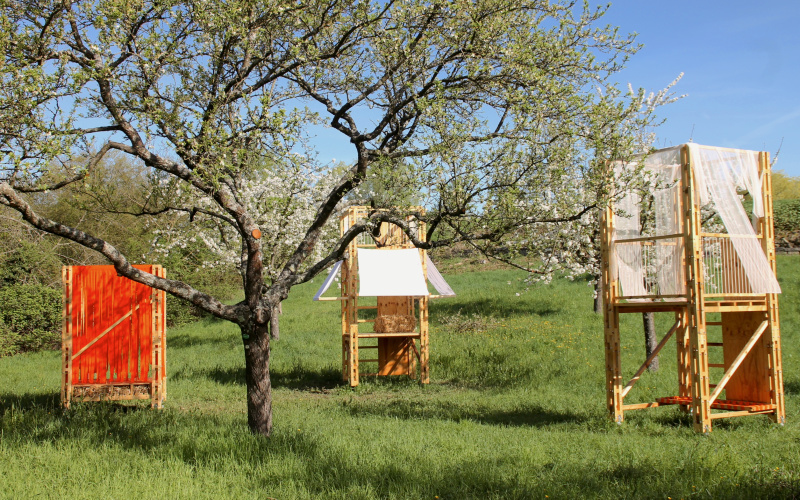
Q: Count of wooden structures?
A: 3